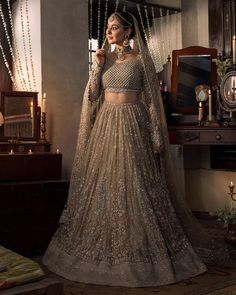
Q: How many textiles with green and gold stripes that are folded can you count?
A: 1